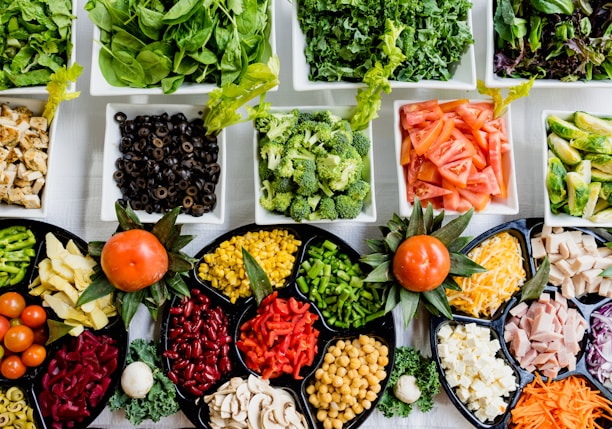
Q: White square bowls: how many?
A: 9